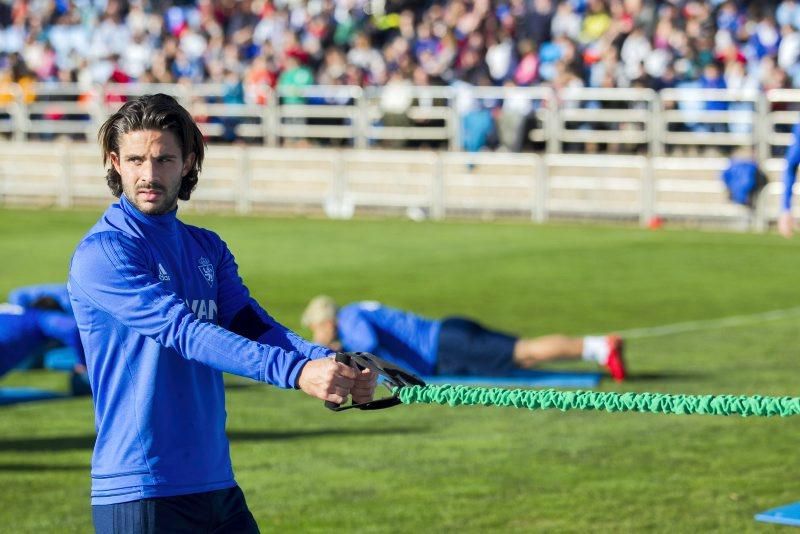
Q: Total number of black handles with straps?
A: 2